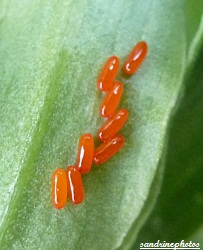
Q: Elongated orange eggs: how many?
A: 8